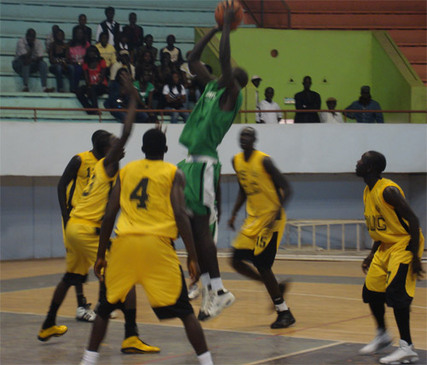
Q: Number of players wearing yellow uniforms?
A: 5